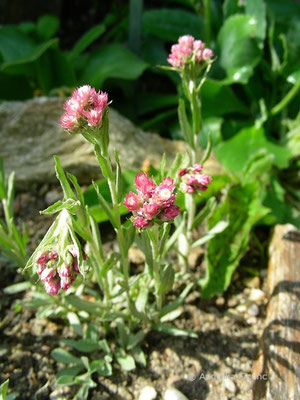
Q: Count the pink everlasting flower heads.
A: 5